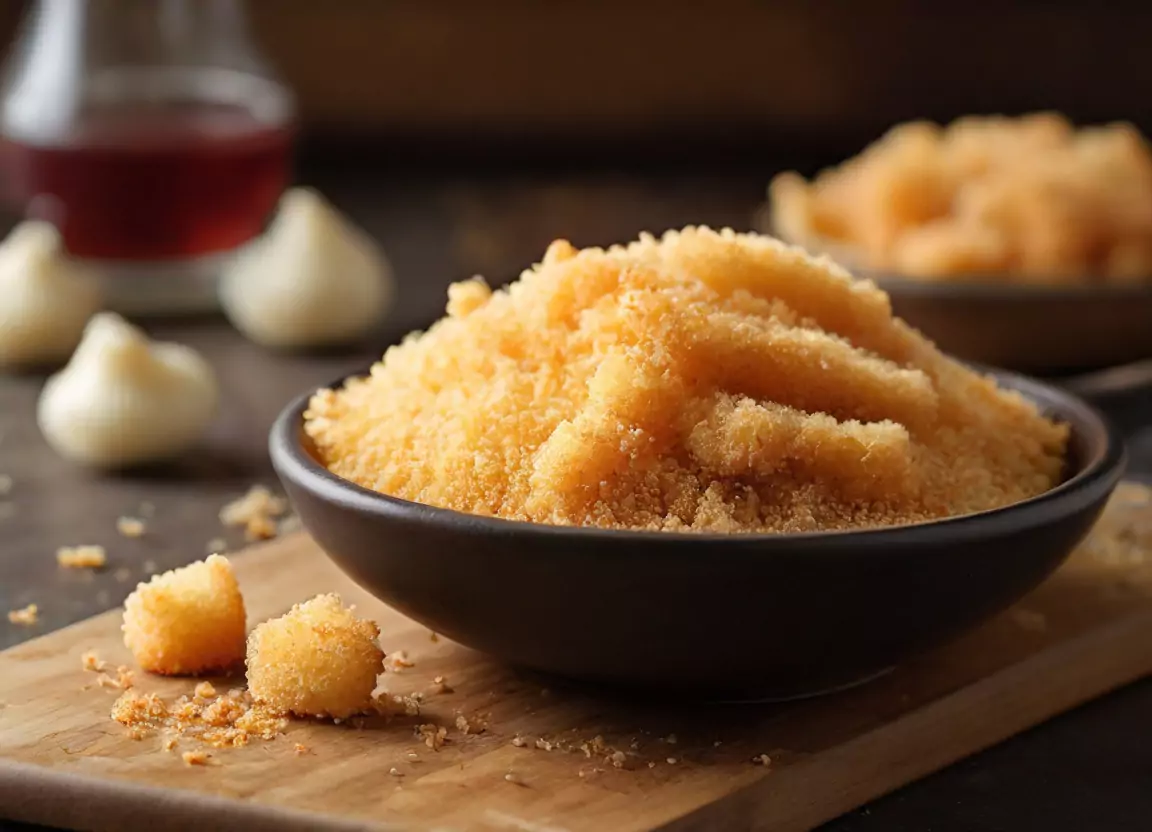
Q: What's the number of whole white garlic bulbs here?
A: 3